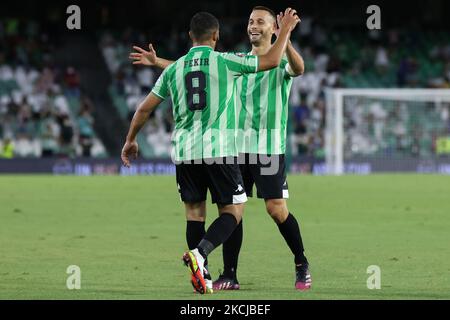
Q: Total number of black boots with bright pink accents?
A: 2